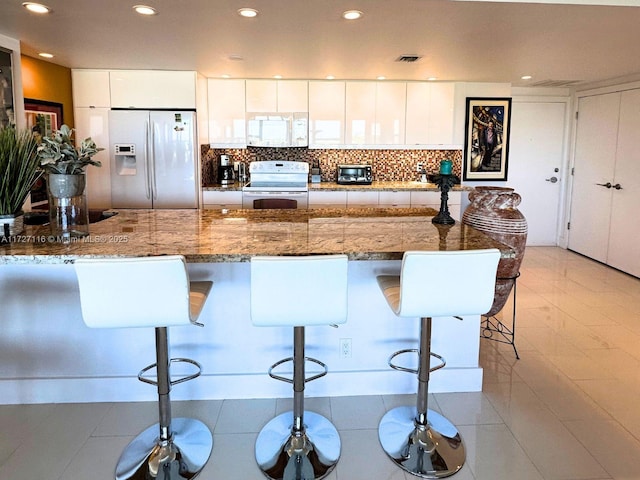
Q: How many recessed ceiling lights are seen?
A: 11